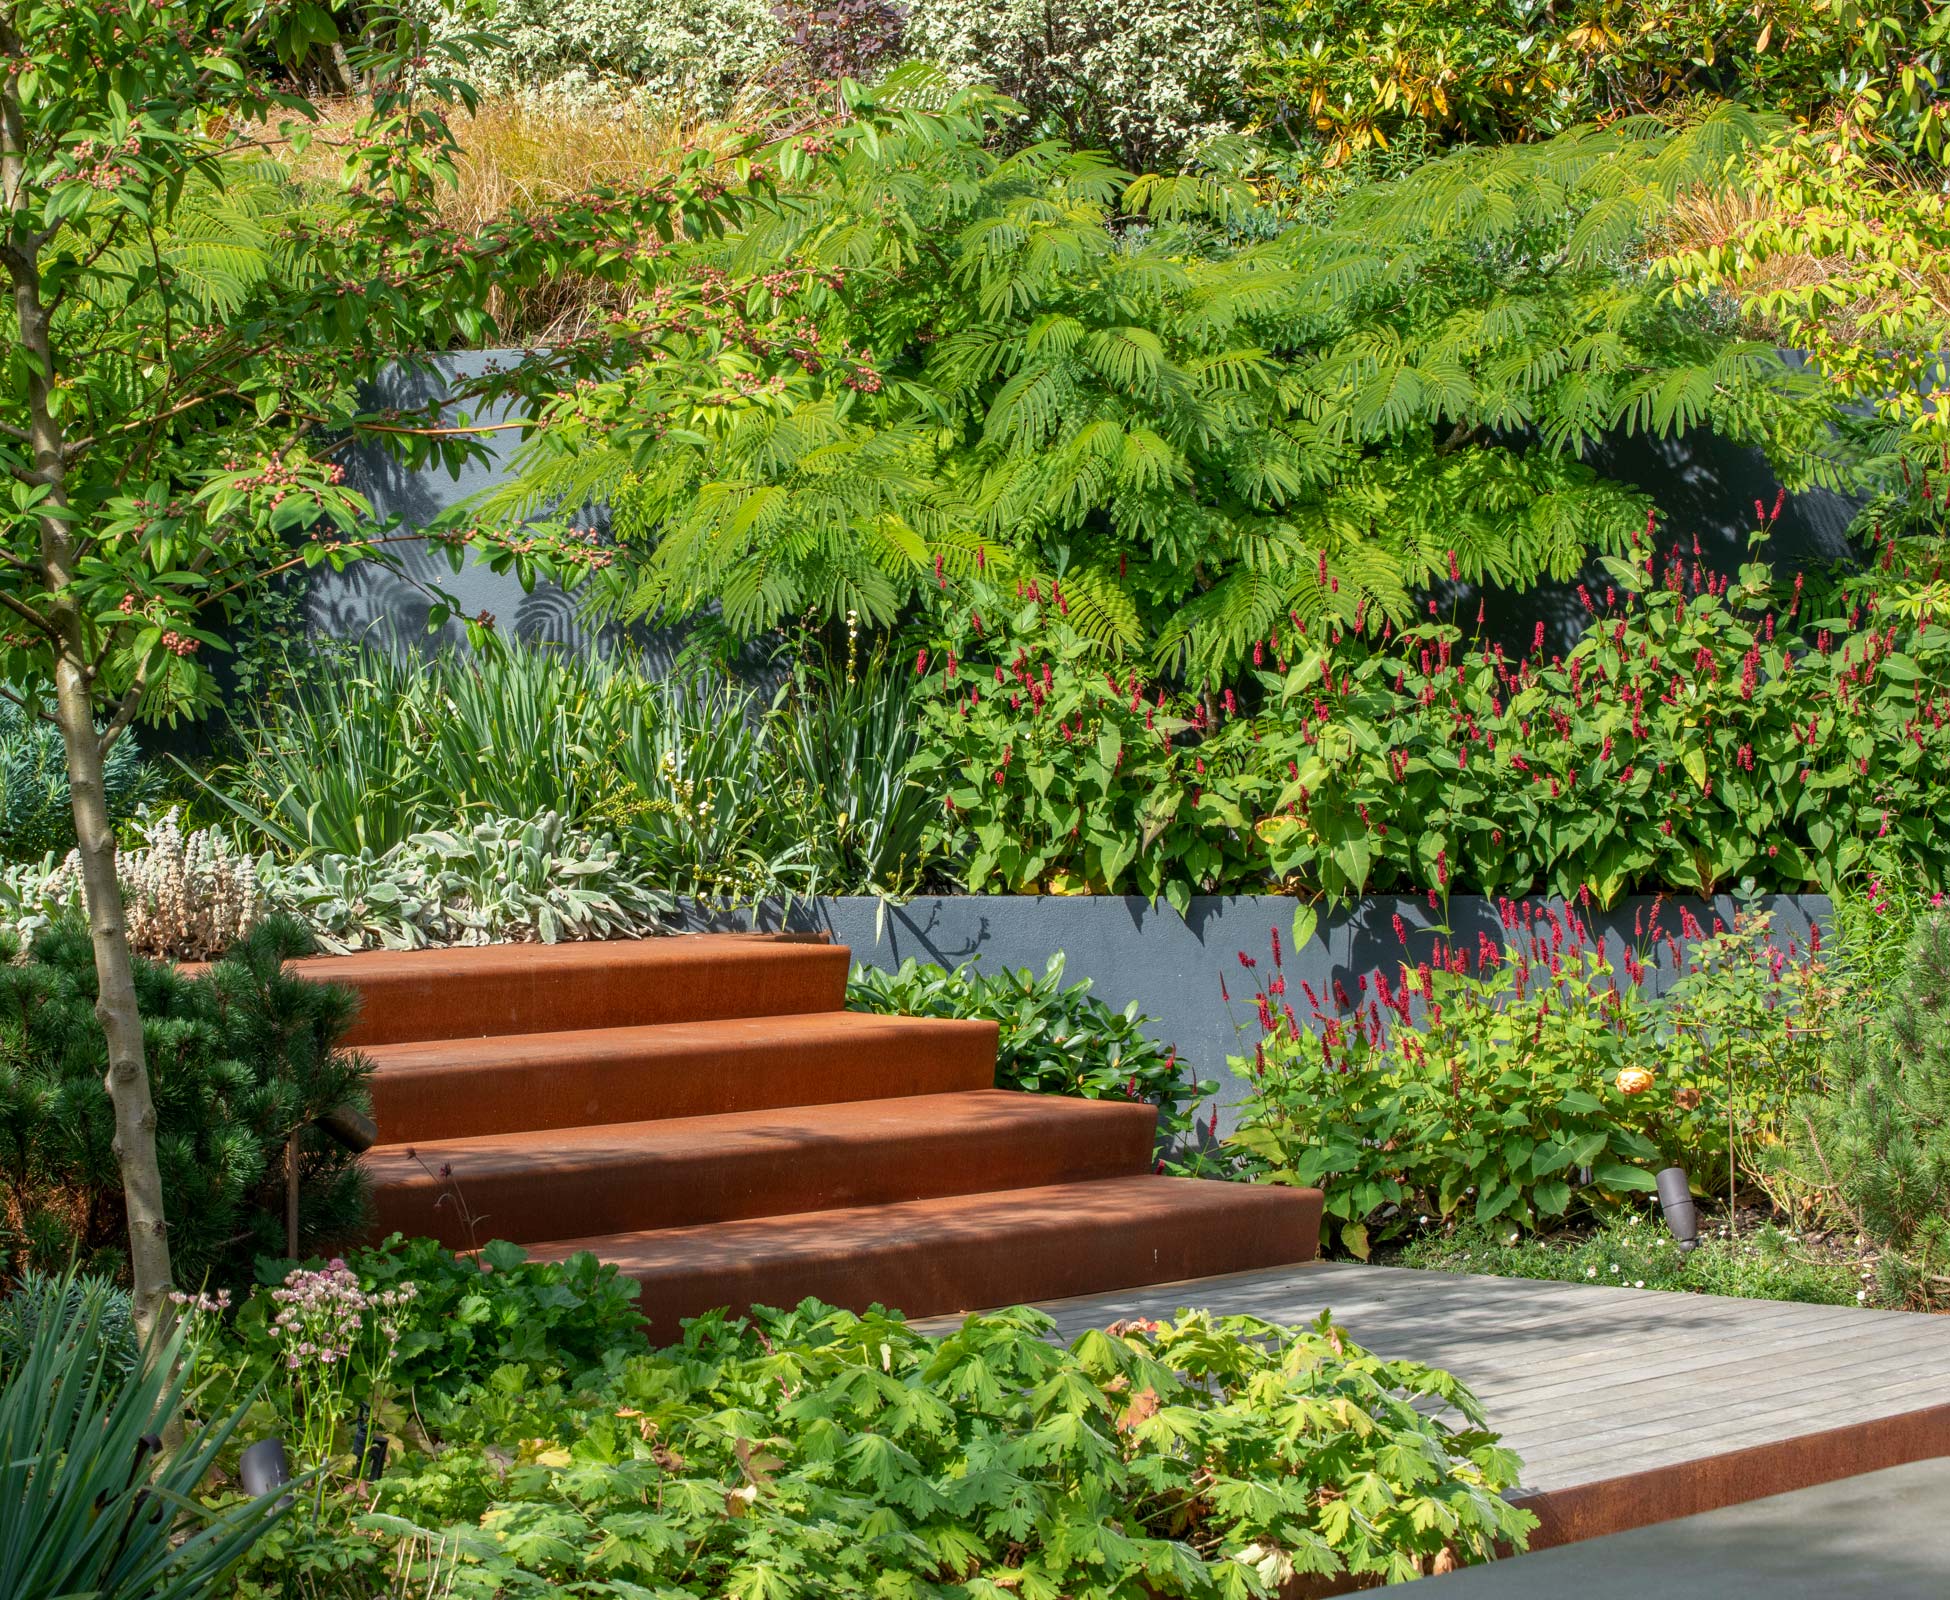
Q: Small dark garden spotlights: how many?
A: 3